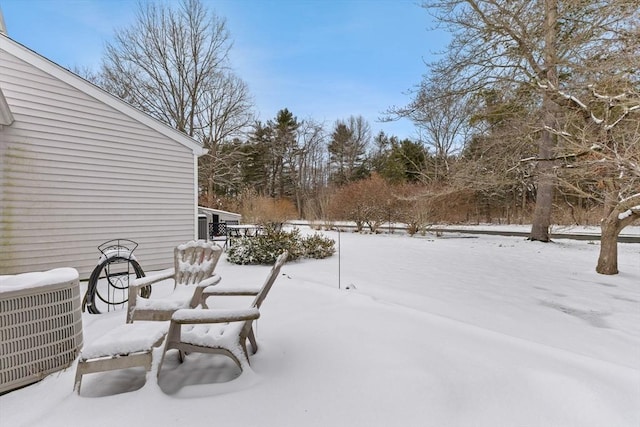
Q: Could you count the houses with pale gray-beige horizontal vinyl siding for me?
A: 1